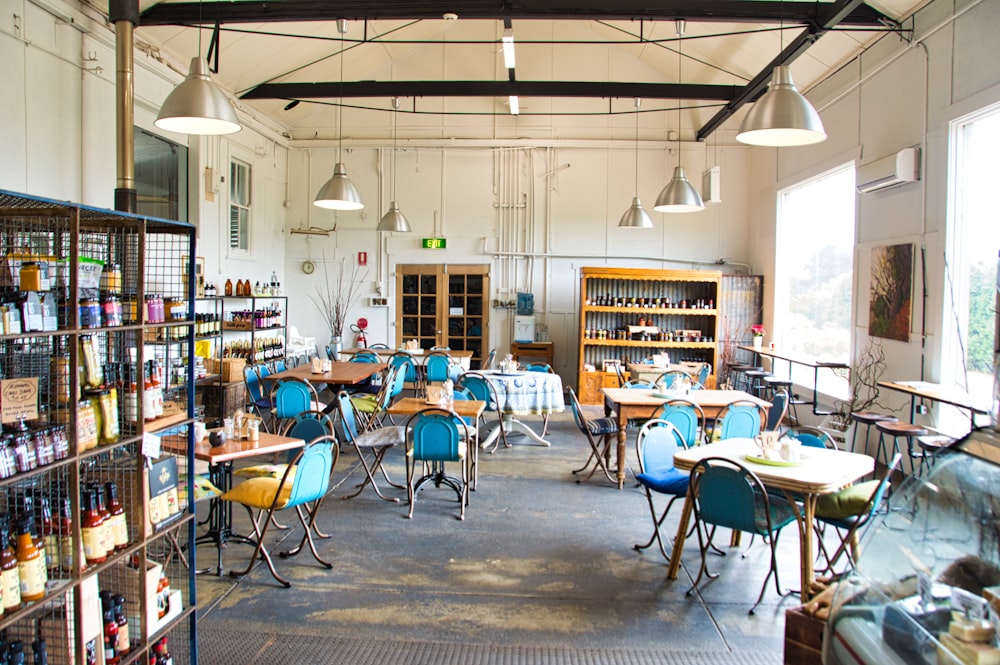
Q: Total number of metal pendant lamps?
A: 6